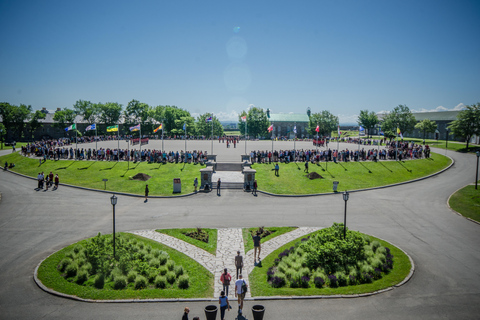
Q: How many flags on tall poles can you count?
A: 15